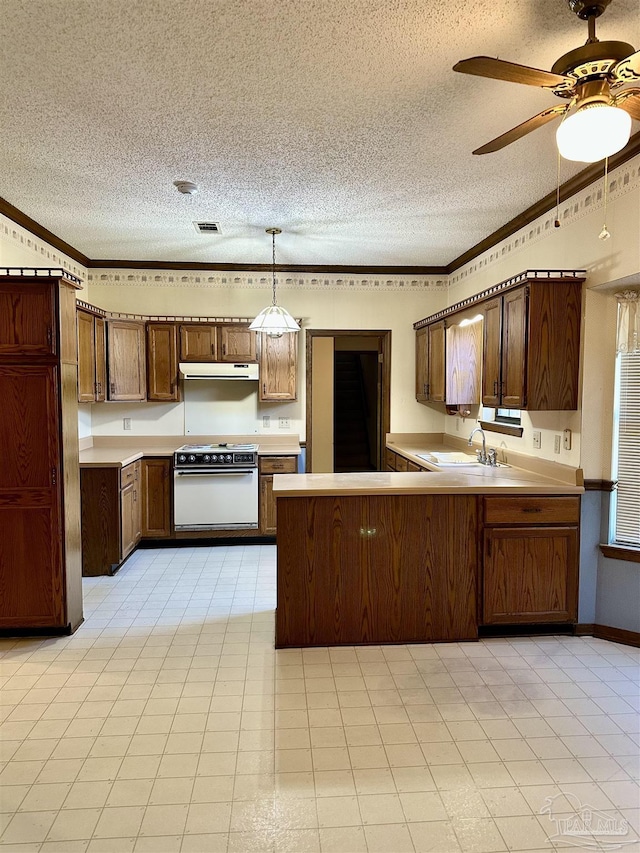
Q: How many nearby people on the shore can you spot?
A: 0